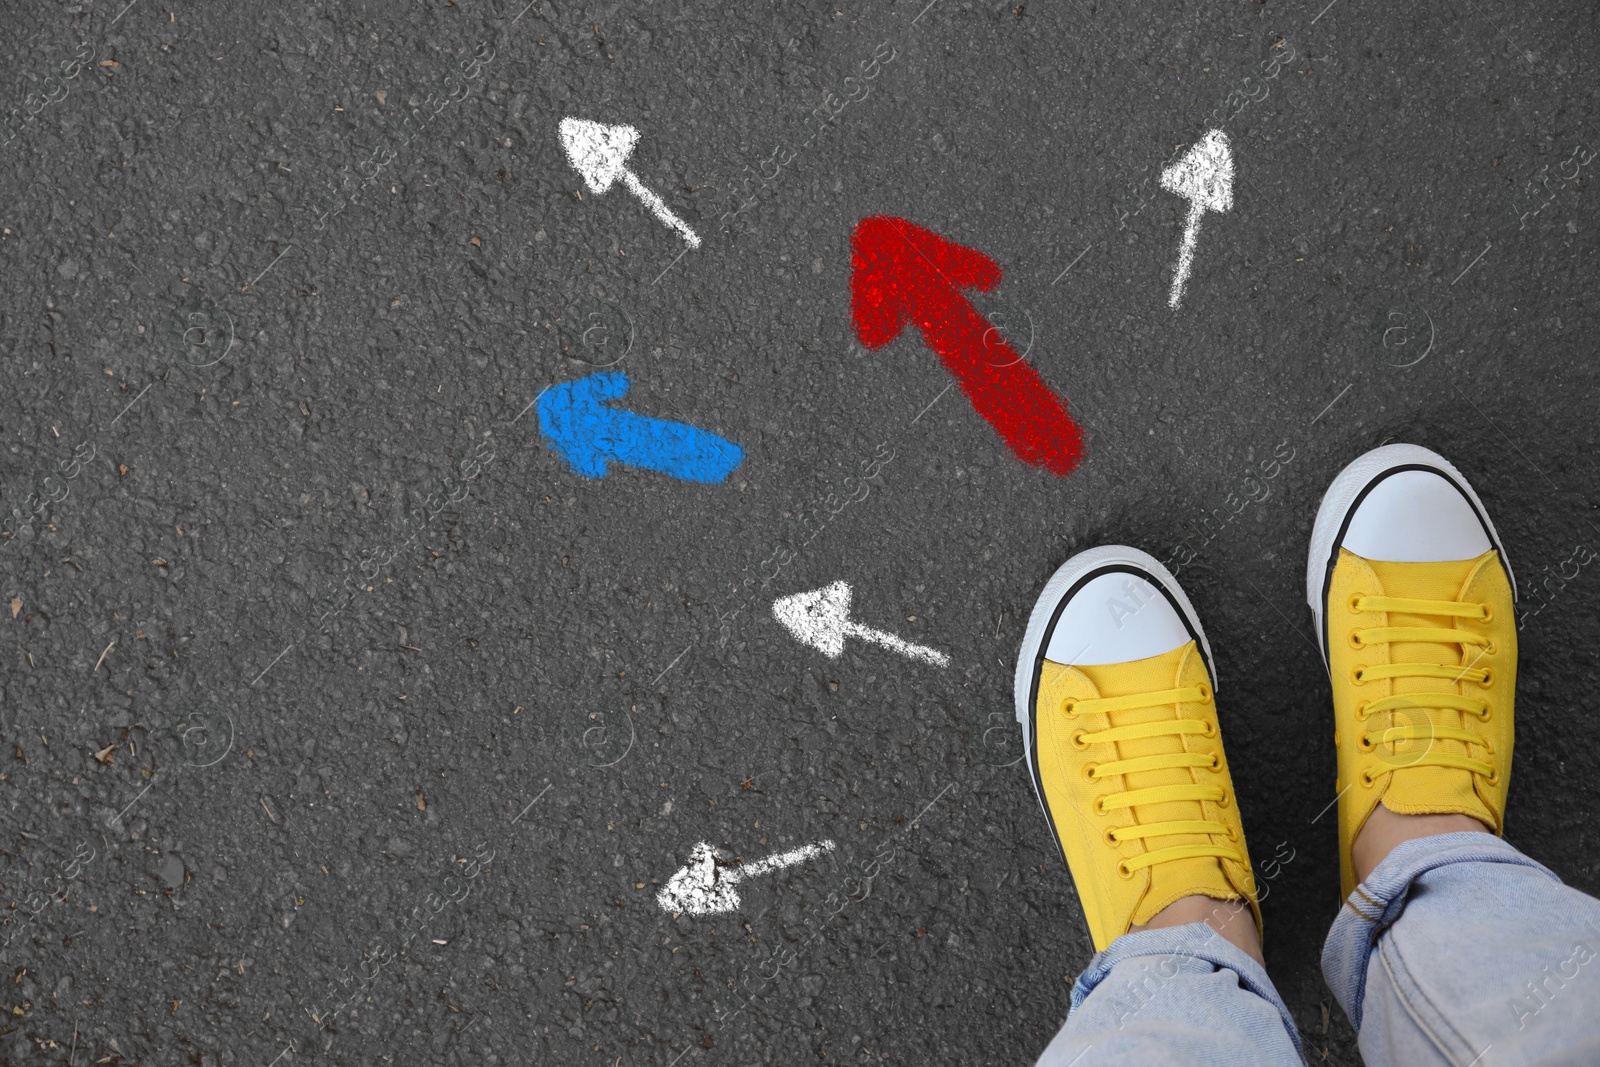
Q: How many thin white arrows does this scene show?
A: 4